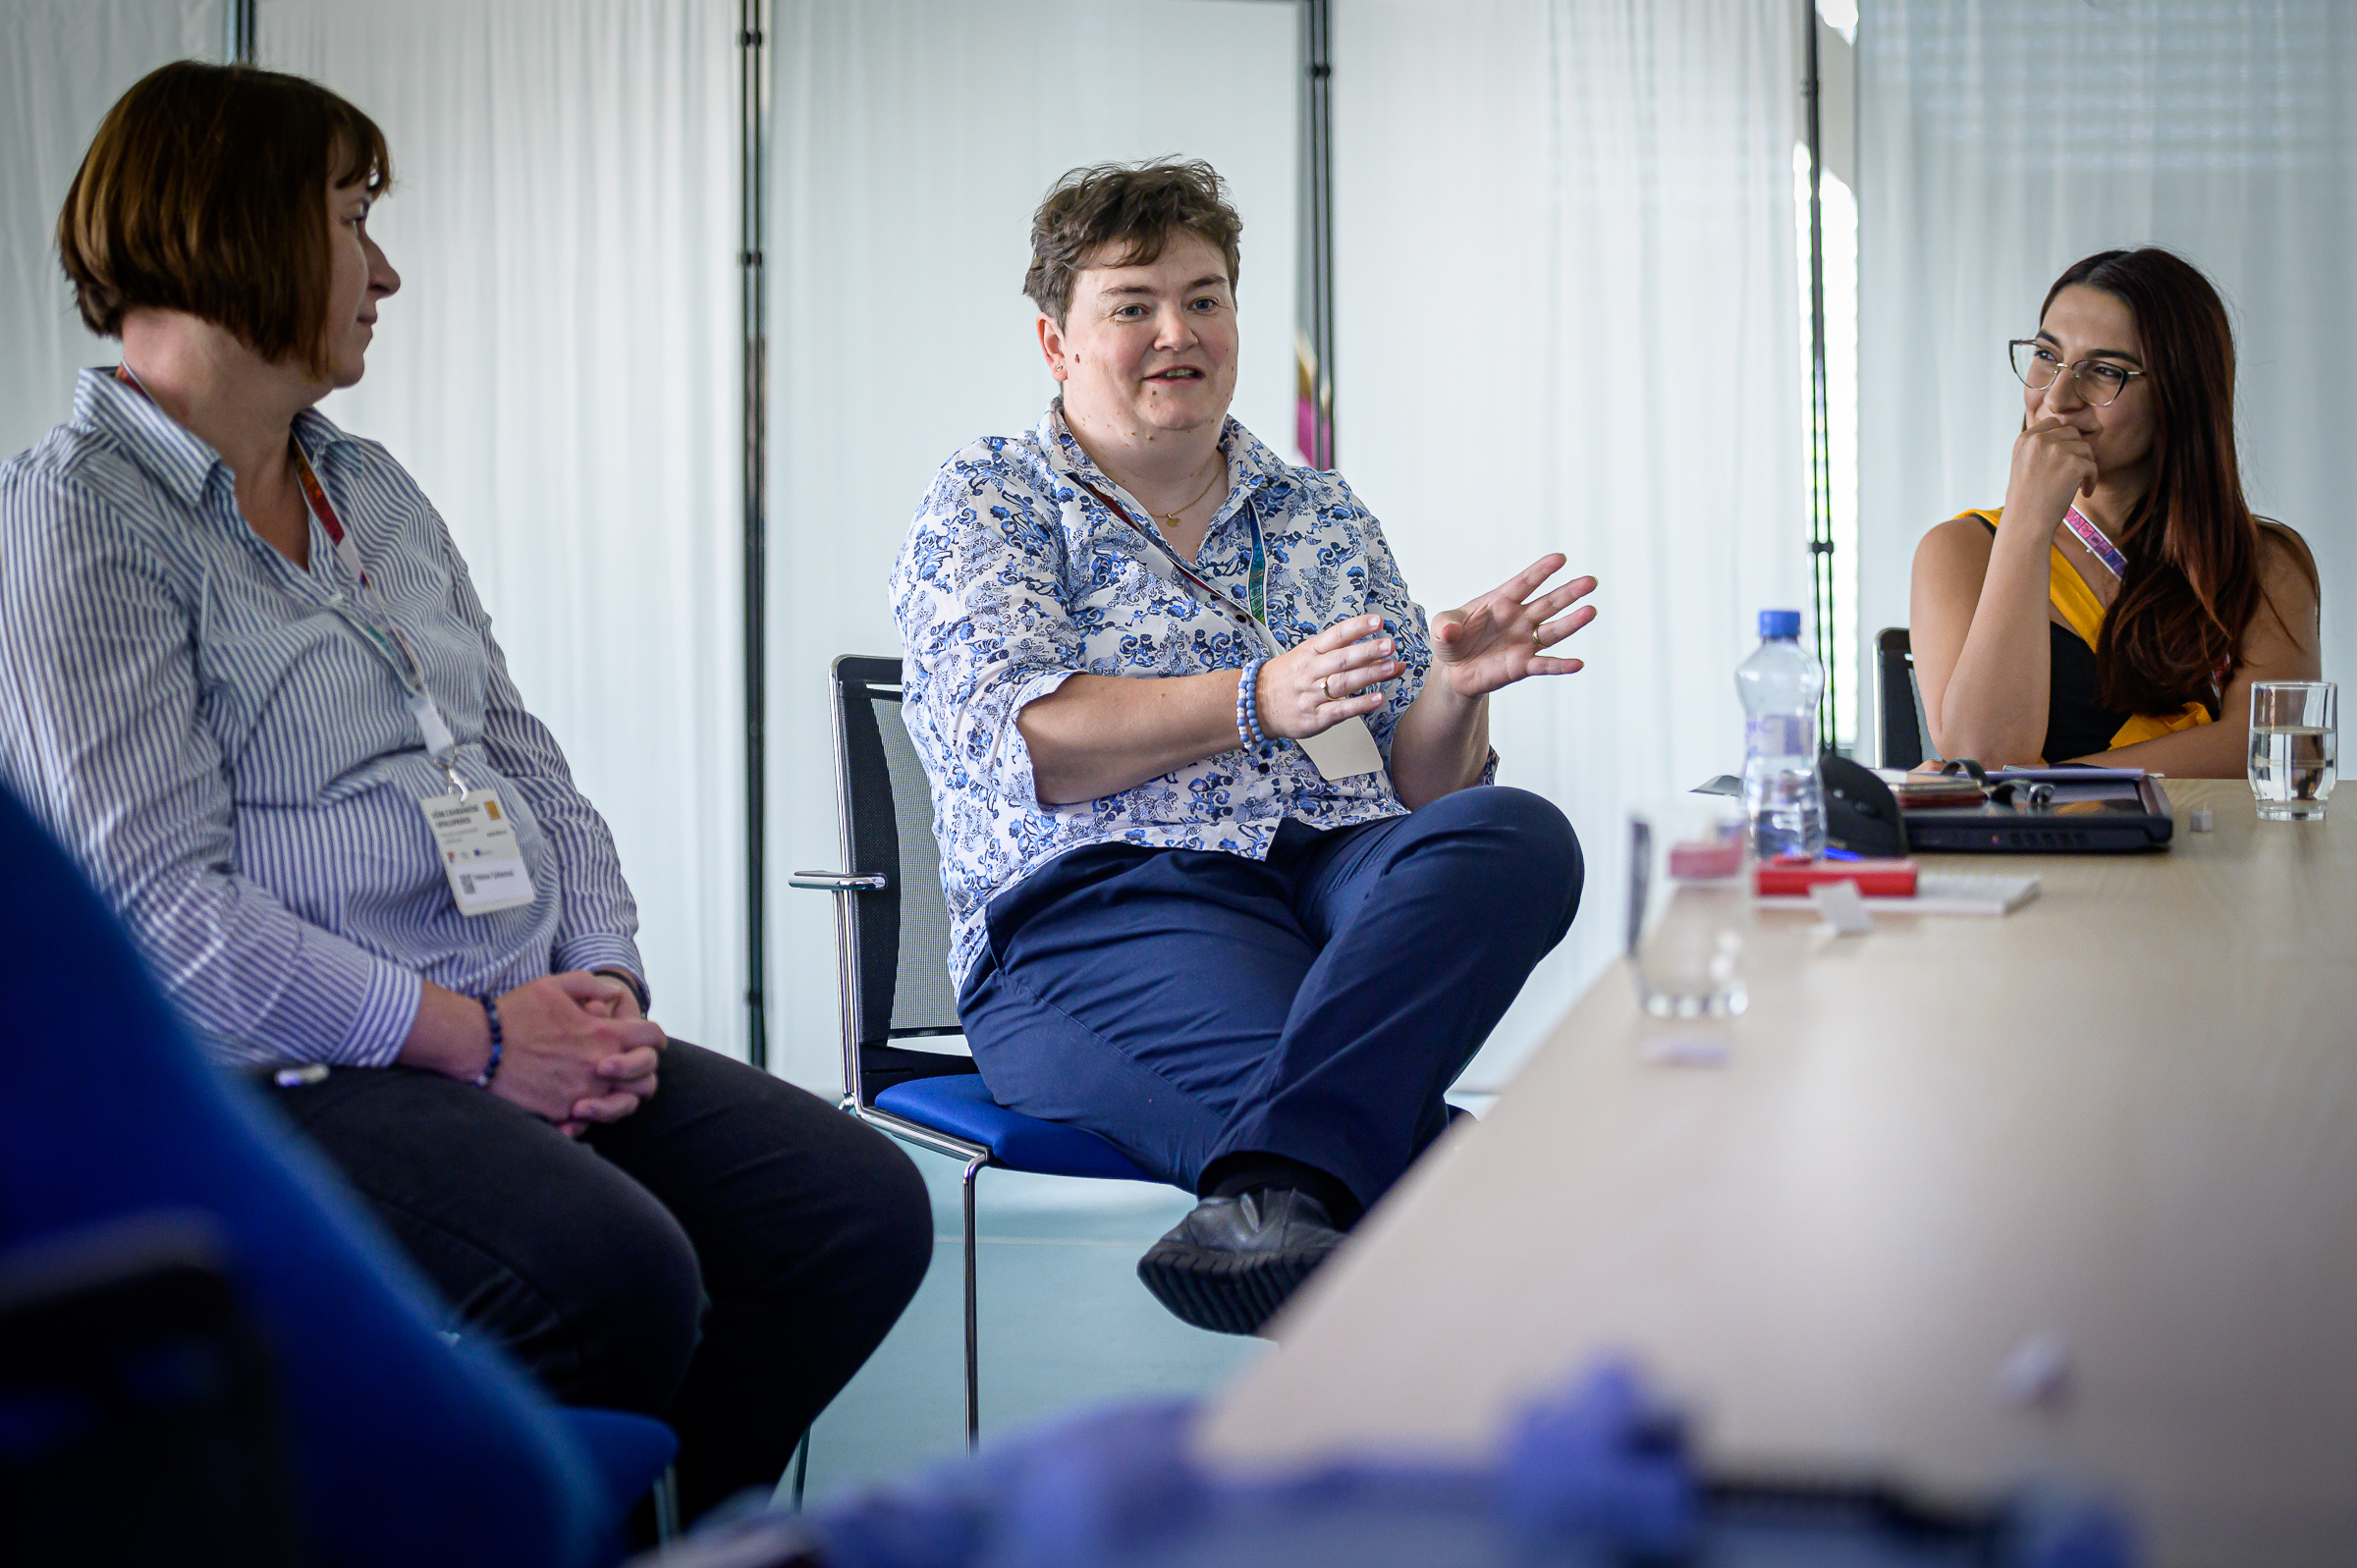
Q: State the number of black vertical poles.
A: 4